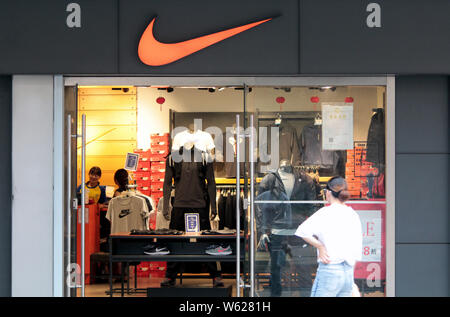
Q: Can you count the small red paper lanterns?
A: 4